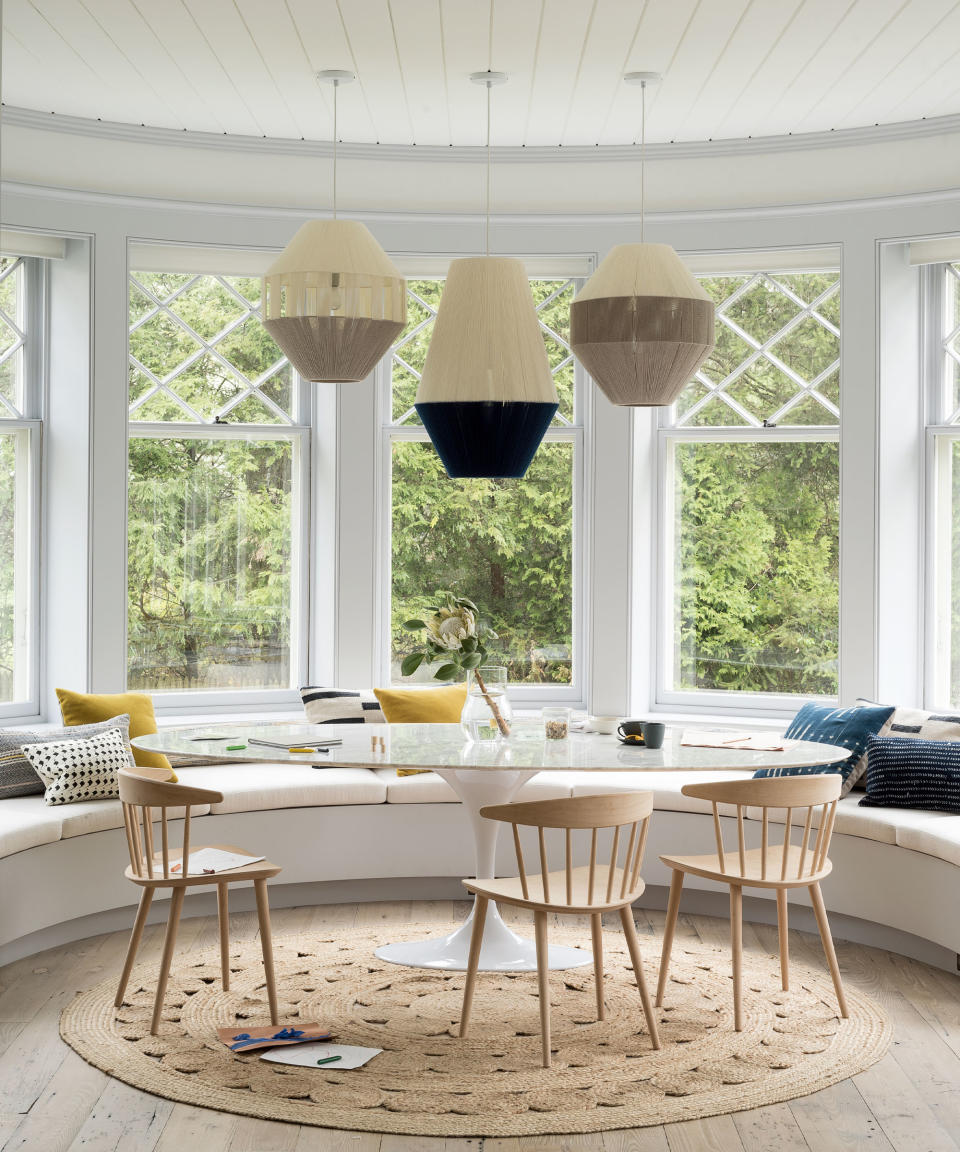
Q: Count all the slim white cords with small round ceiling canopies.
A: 3